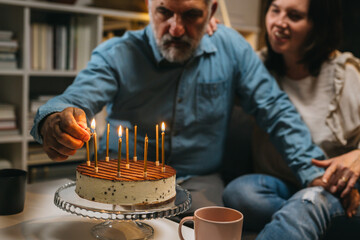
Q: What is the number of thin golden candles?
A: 9